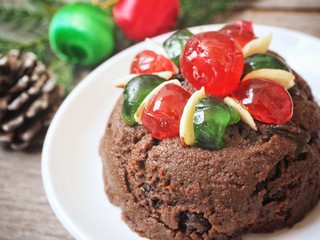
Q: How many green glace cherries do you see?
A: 4